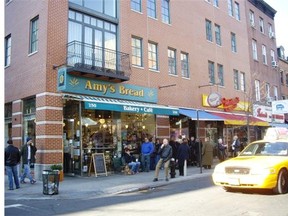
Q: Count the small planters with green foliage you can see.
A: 1